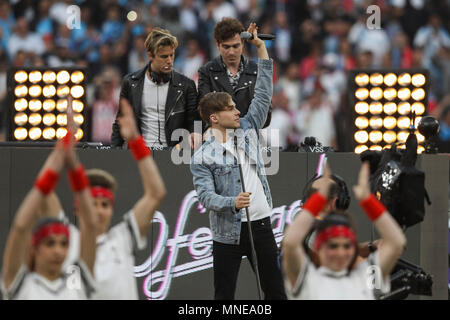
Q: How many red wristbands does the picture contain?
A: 6